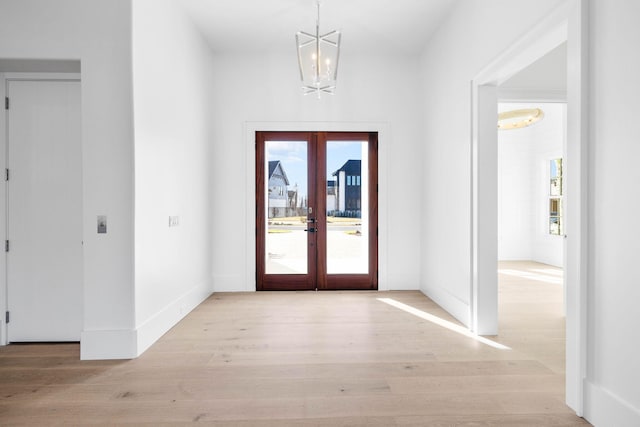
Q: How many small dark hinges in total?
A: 4